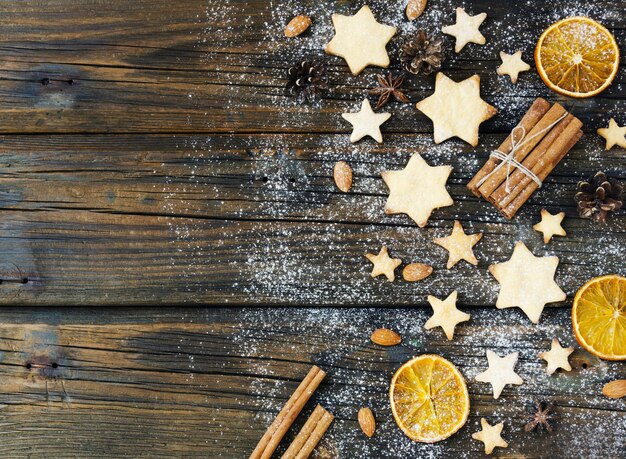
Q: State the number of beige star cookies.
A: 15